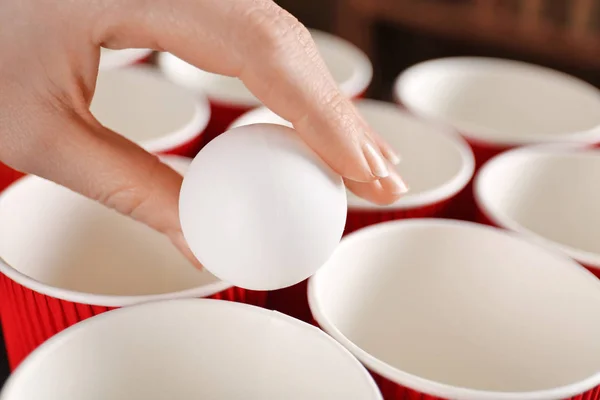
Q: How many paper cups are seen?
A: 9